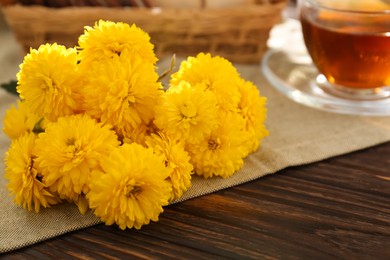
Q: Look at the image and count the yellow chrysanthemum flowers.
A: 12